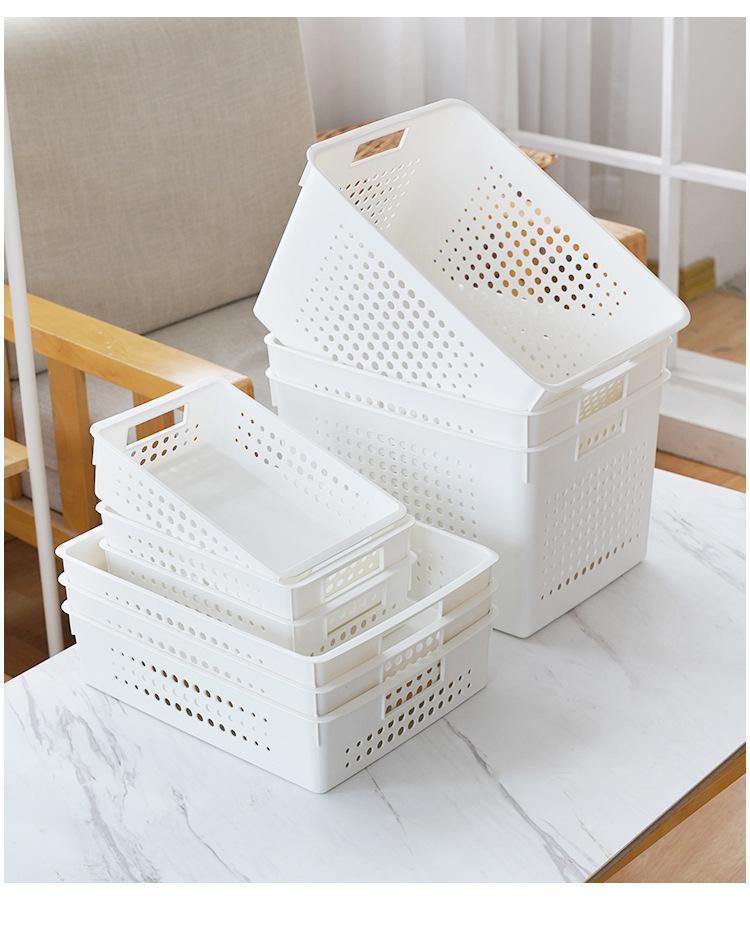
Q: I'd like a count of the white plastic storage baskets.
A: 9